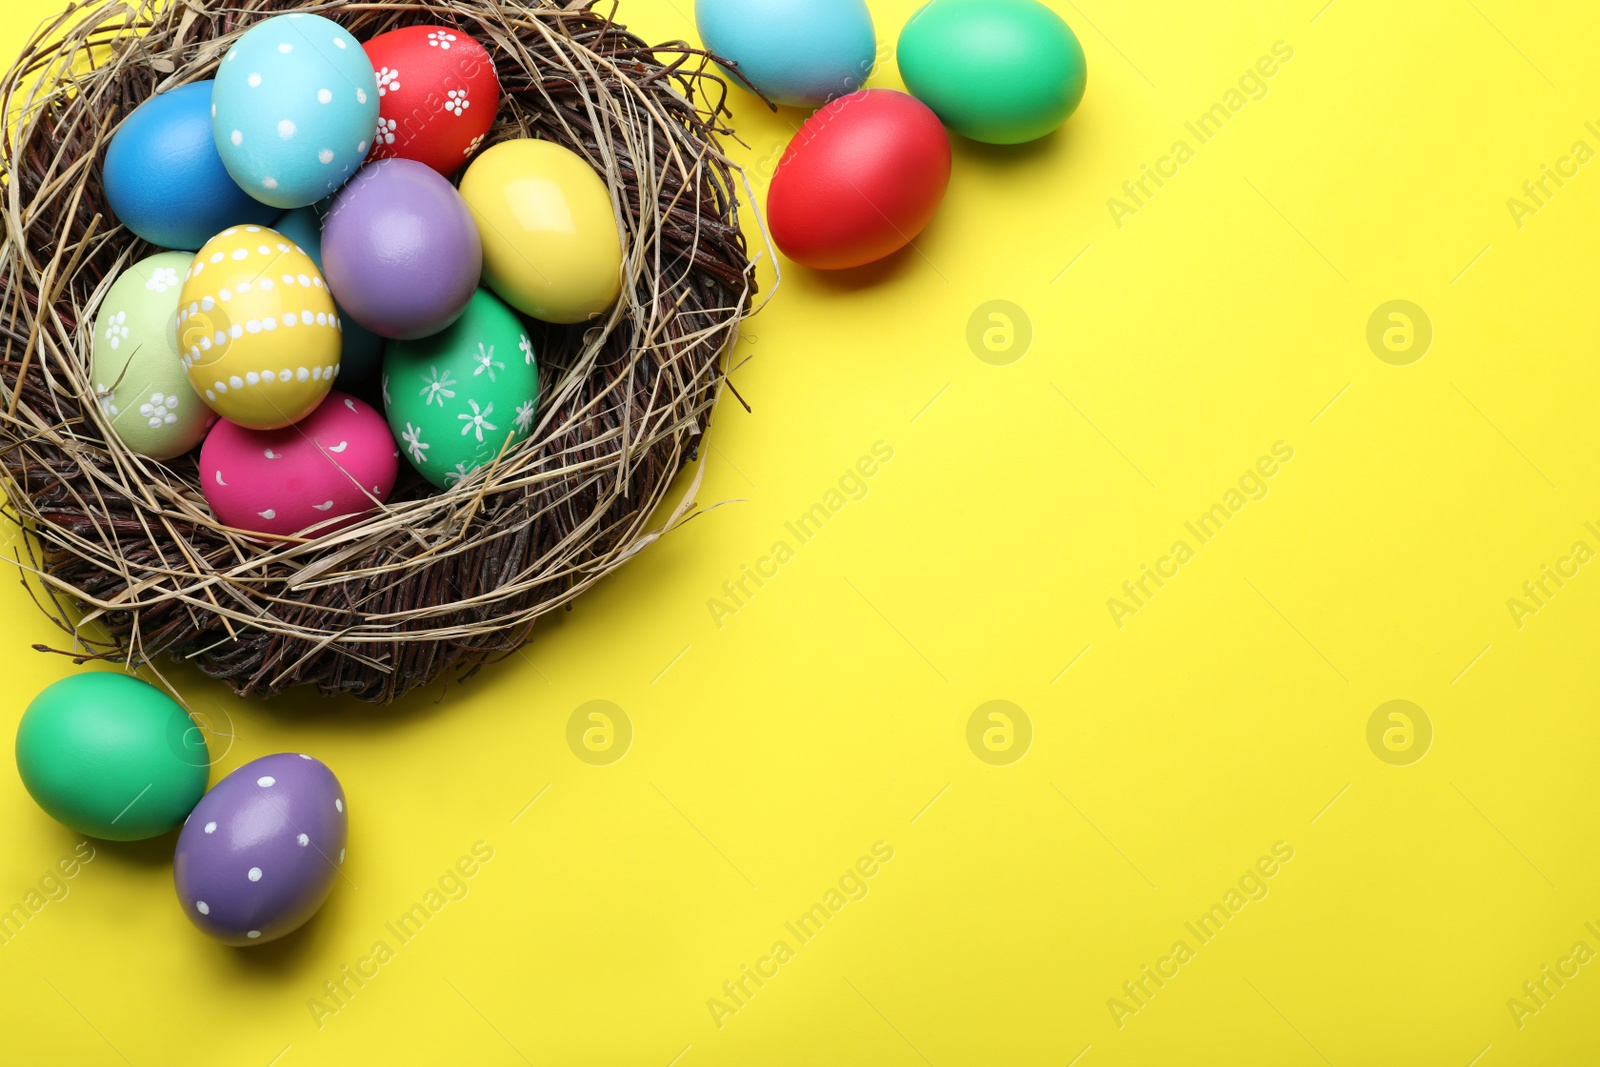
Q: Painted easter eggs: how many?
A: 15